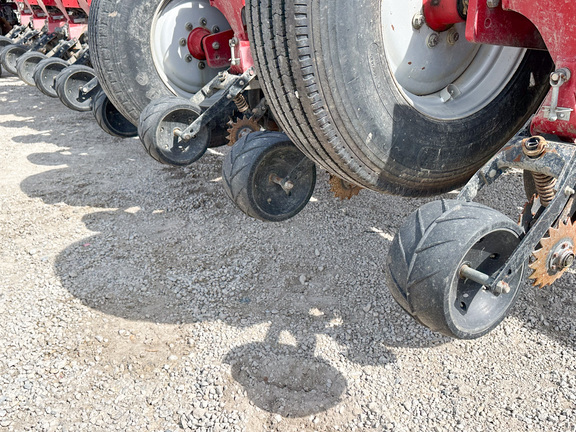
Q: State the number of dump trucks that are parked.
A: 0